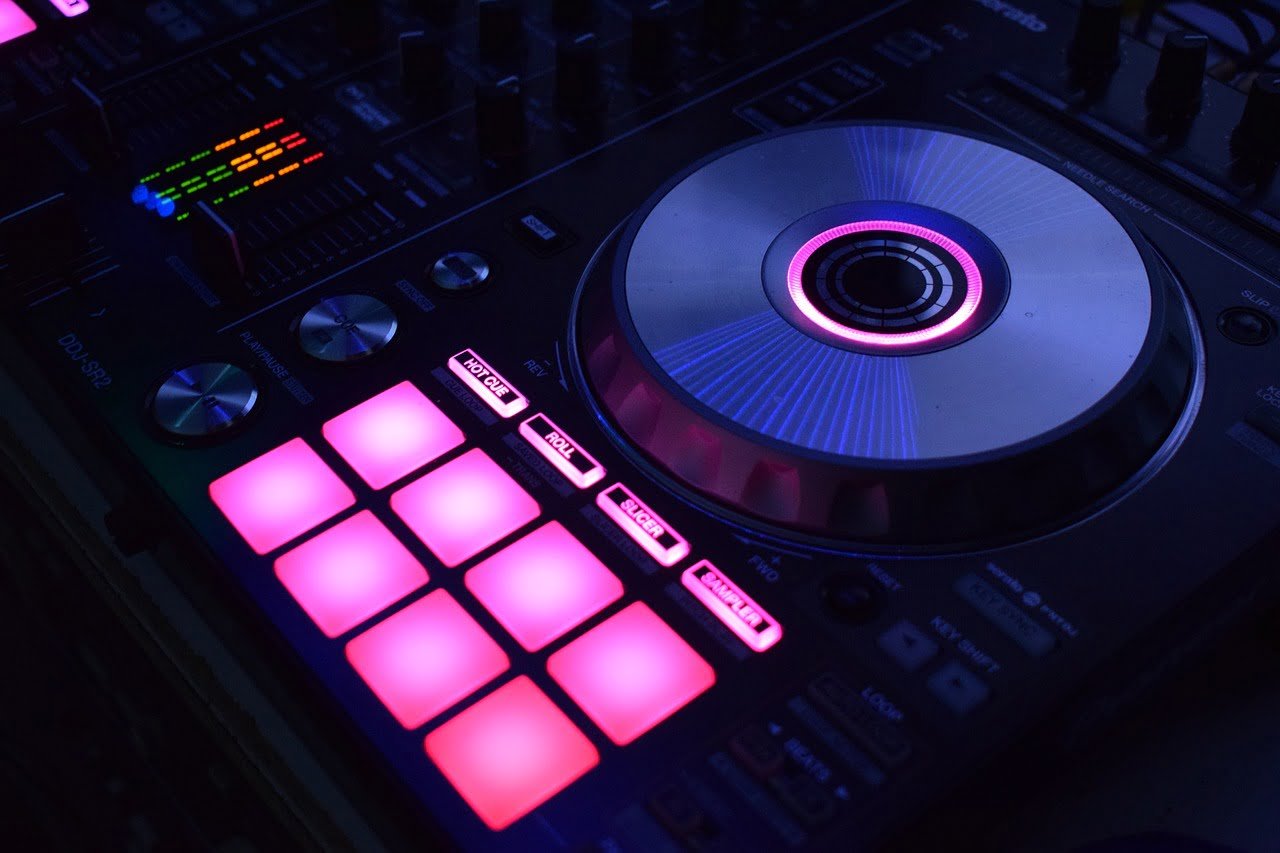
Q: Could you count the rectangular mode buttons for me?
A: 4